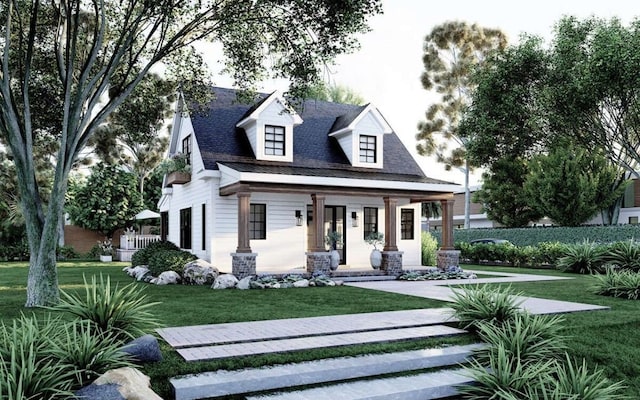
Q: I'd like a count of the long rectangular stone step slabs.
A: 4